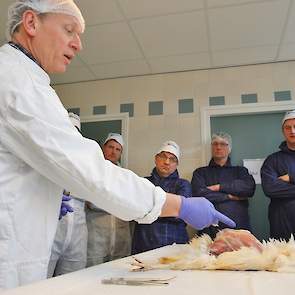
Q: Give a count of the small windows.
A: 8